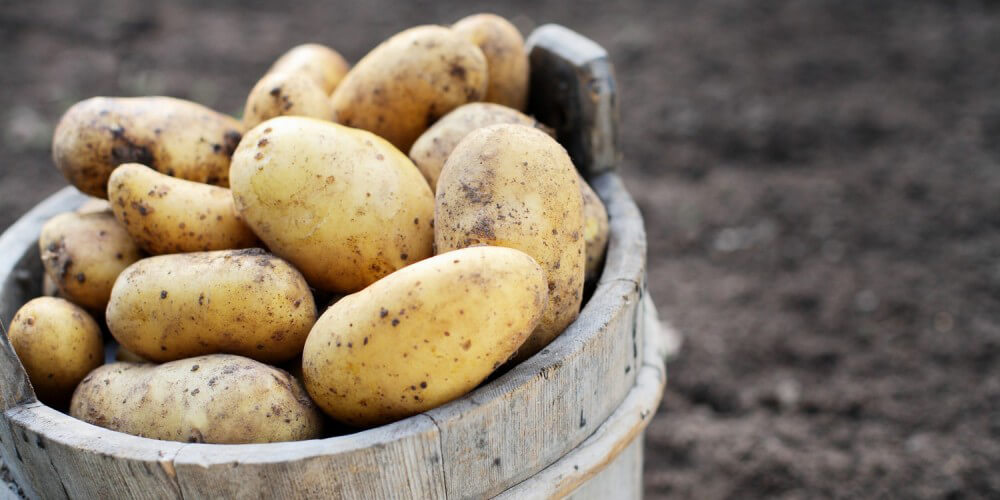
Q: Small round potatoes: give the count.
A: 1